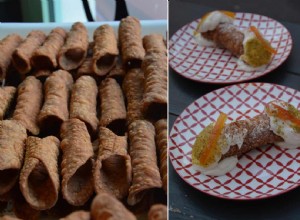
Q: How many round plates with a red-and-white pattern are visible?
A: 2